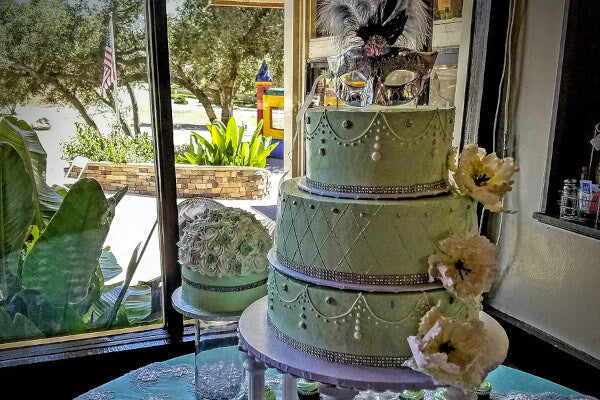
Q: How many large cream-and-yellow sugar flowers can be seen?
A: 3